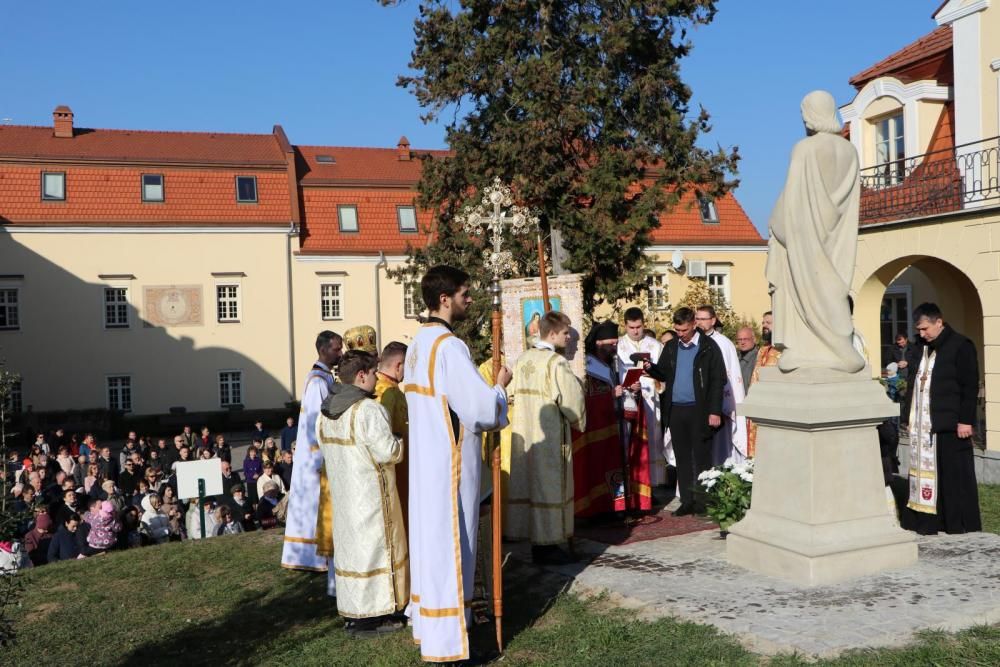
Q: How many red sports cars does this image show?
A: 0